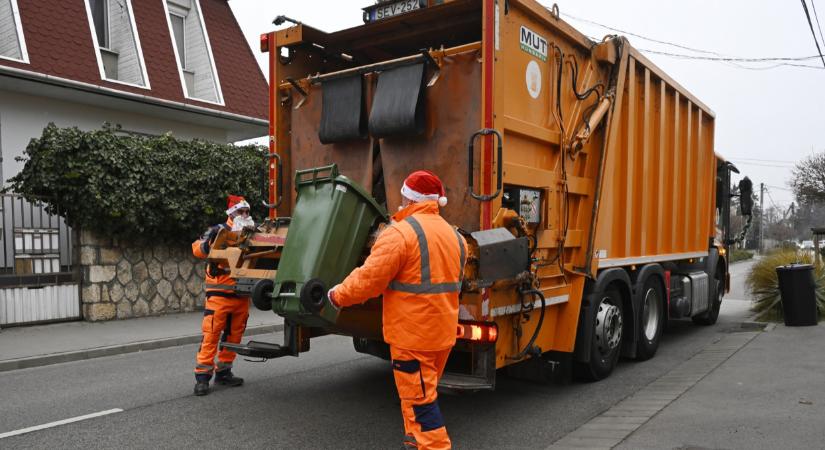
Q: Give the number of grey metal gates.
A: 1